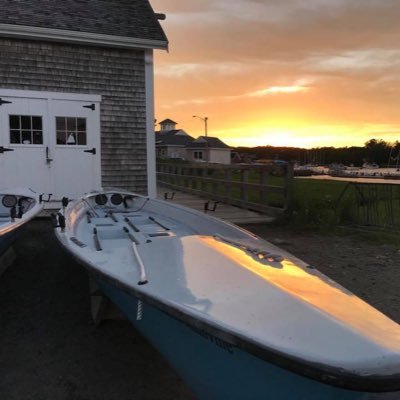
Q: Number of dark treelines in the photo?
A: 1